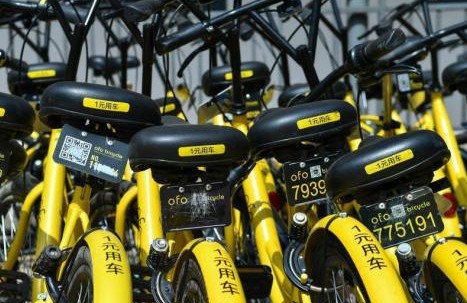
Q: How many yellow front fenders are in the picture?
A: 4